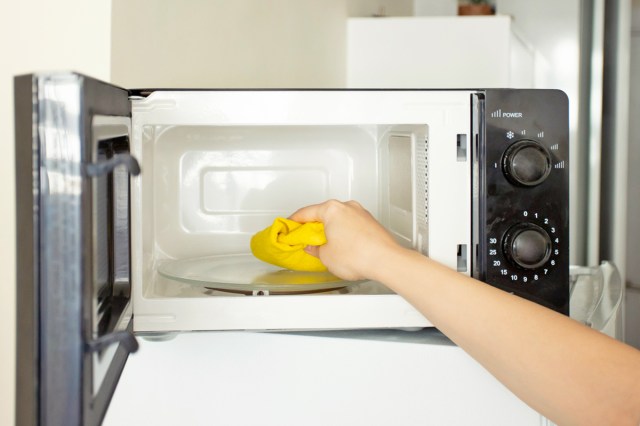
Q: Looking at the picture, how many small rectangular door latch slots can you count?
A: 2